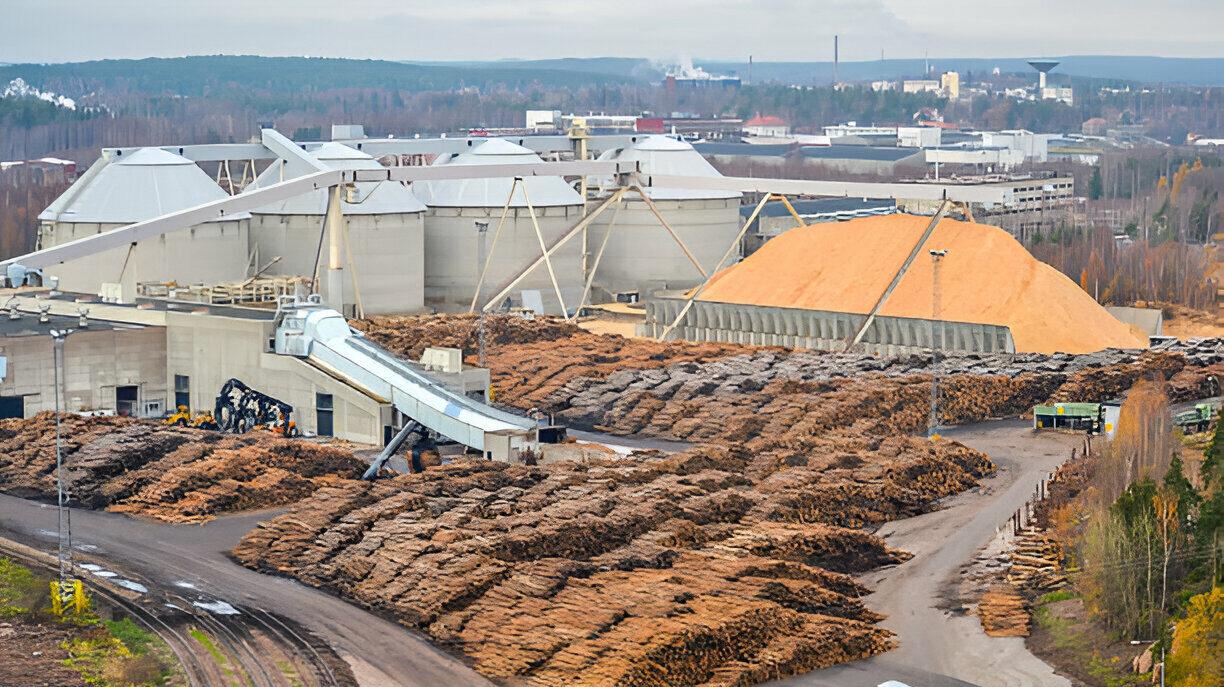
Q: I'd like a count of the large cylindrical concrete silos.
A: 4